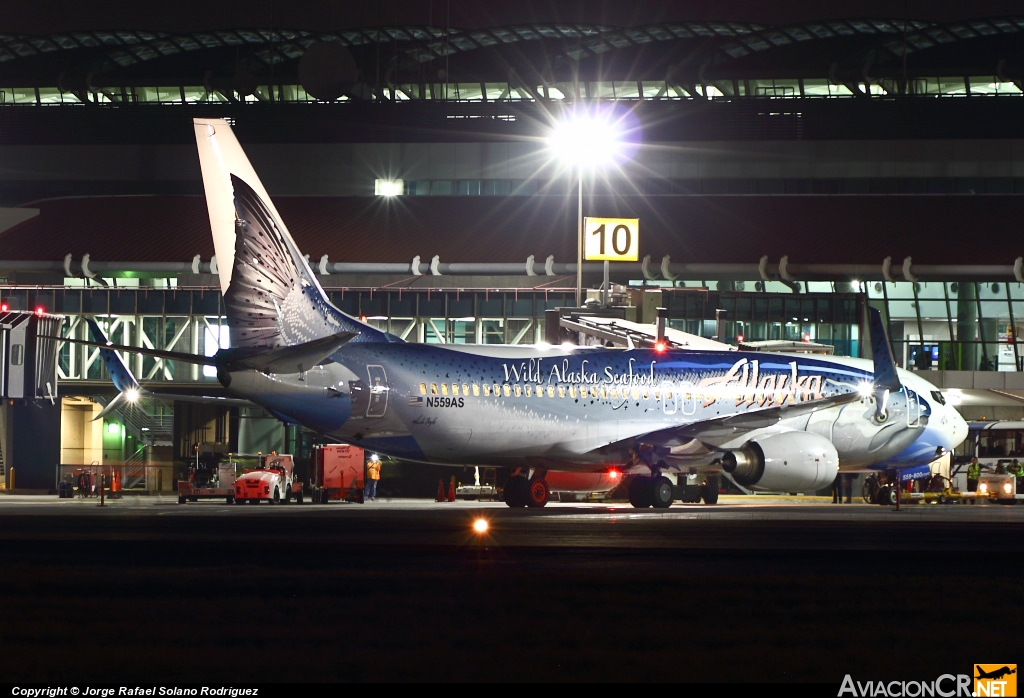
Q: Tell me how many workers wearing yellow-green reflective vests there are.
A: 2